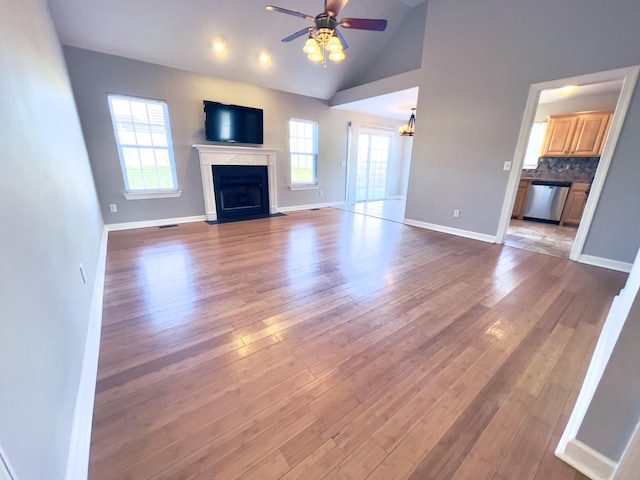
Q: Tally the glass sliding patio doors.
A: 1